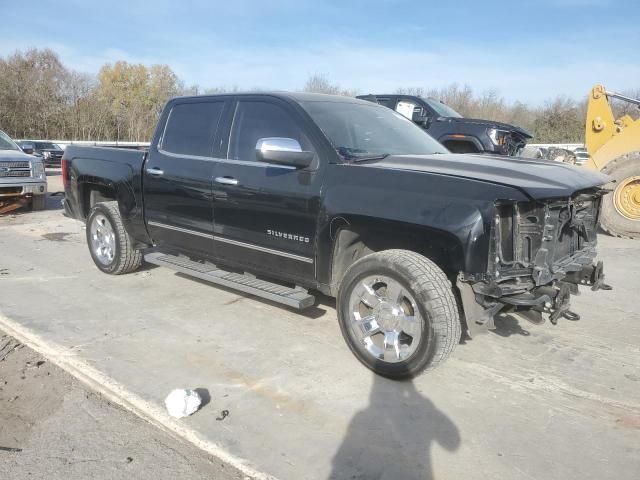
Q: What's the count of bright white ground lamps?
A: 0